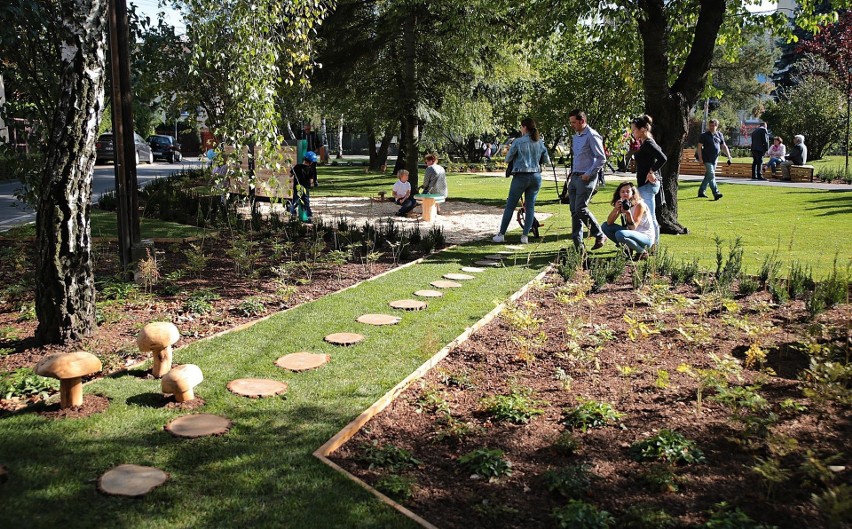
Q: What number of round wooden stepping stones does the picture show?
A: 15